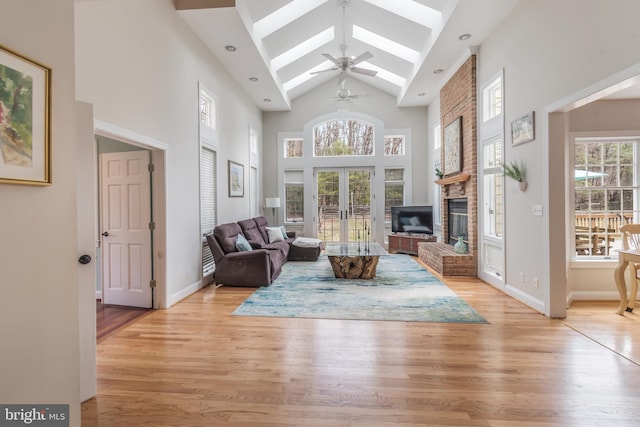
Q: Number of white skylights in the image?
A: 6